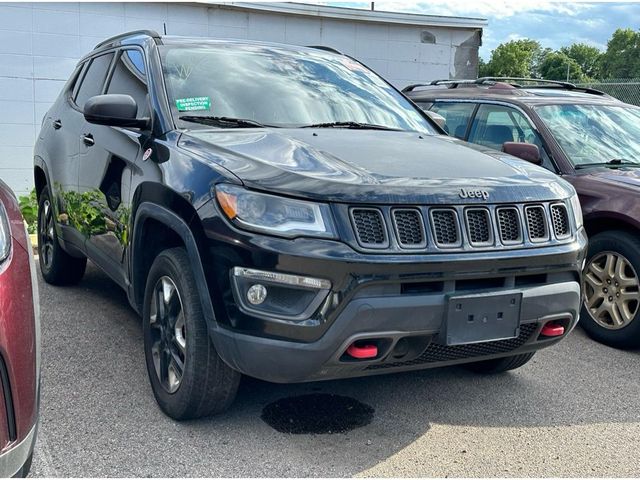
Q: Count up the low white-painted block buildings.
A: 1